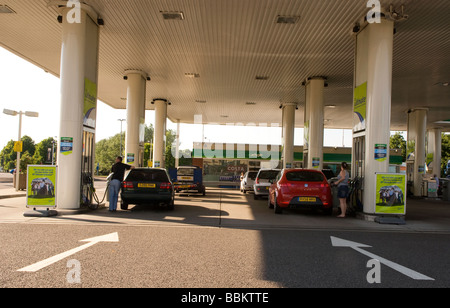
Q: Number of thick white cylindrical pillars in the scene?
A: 8